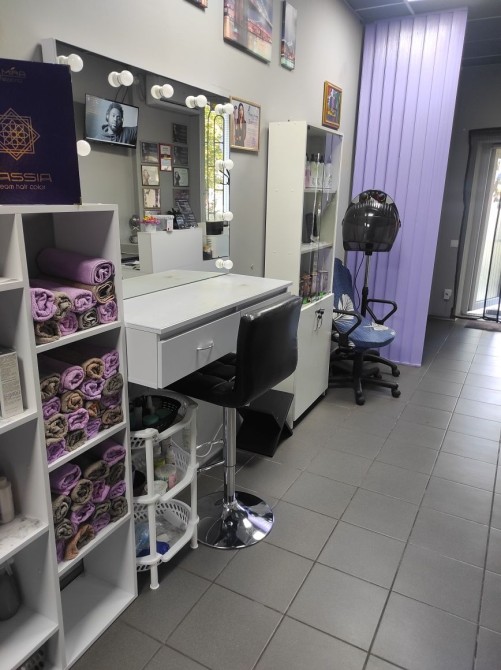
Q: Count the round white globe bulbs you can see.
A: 9